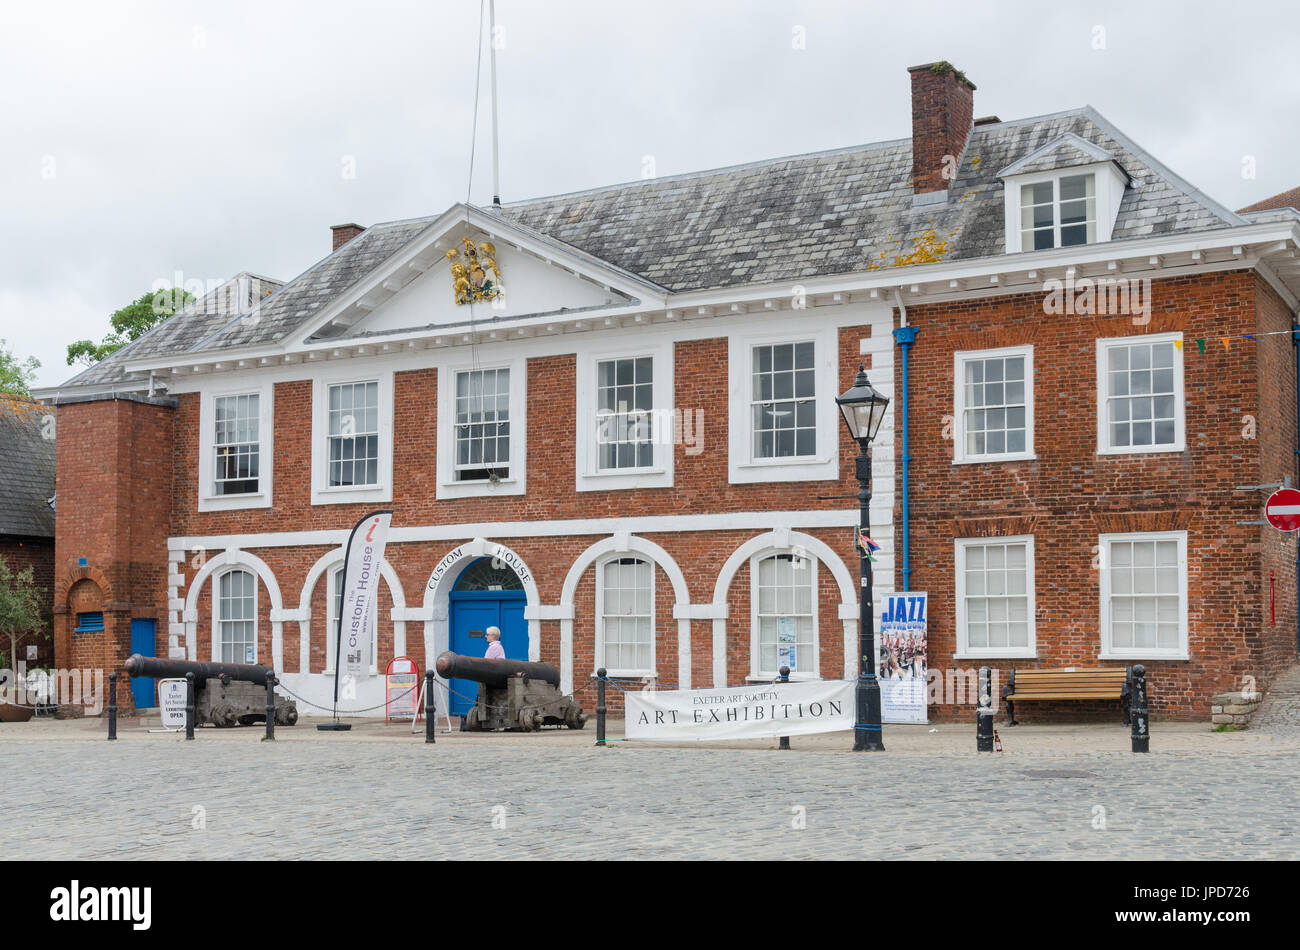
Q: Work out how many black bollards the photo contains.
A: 8